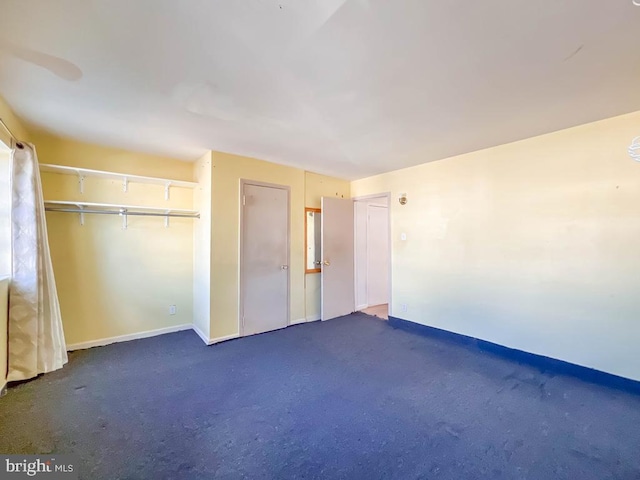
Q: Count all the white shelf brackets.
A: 6